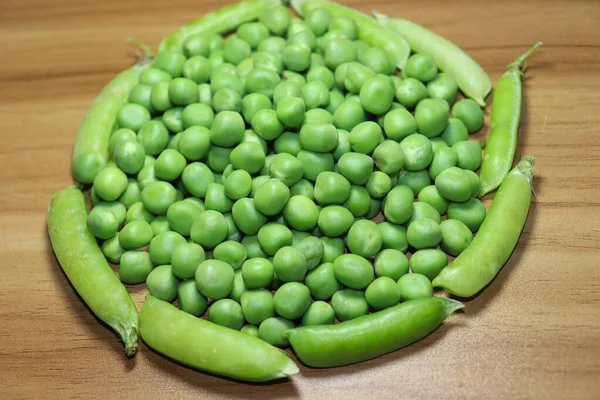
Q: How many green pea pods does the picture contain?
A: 9